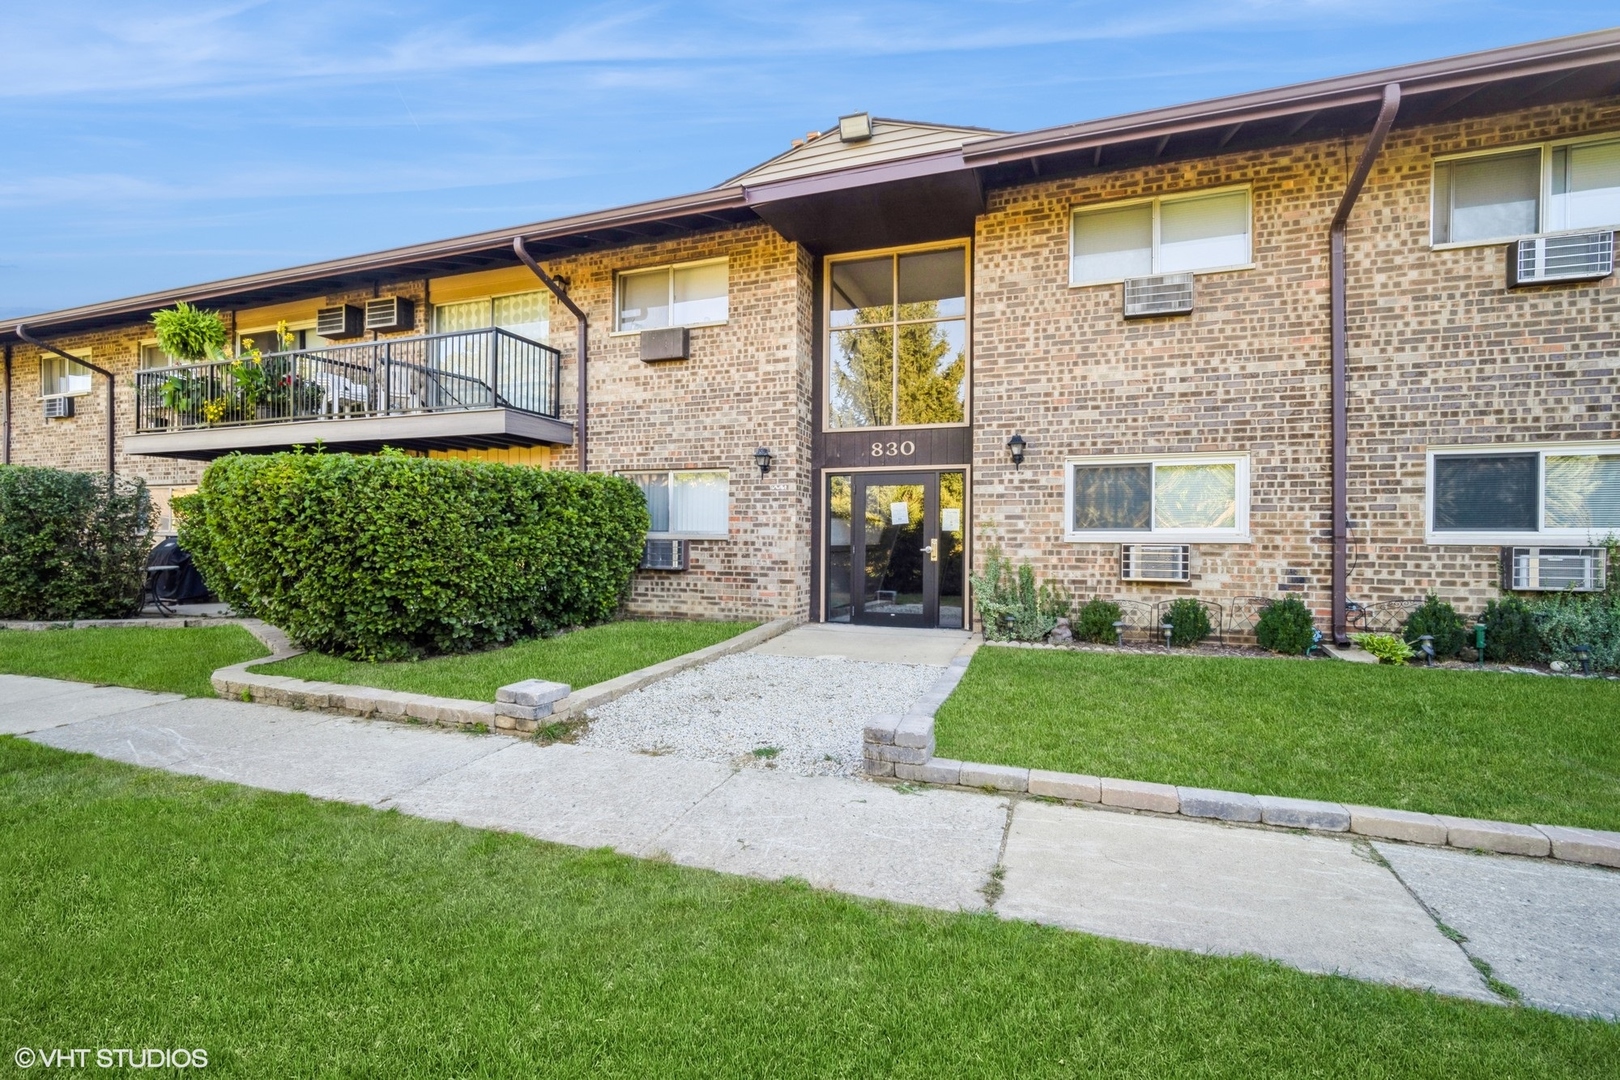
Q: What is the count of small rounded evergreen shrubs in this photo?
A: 5